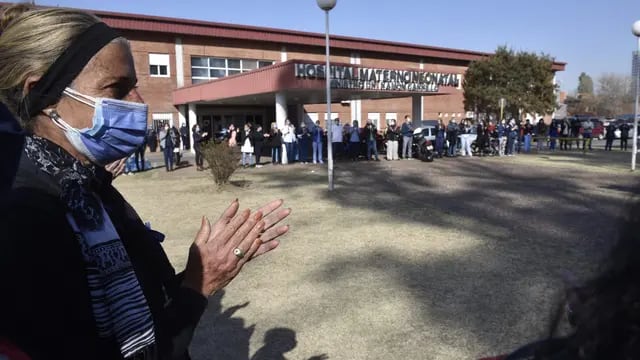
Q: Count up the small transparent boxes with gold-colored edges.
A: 0